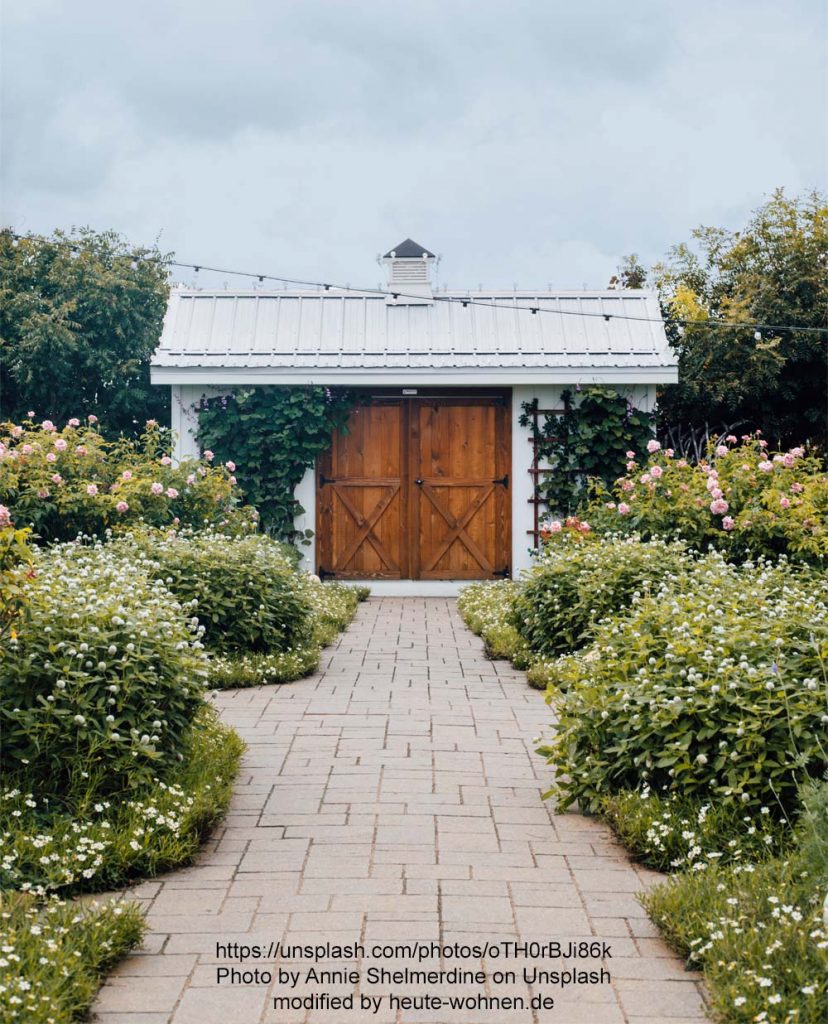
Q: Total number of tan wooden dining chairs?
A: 0